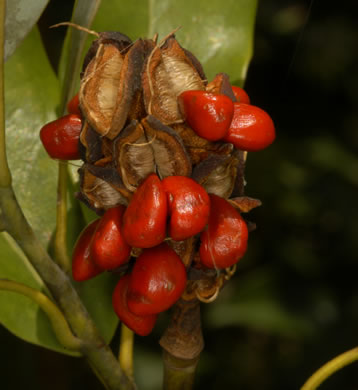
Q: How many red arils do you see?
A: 12